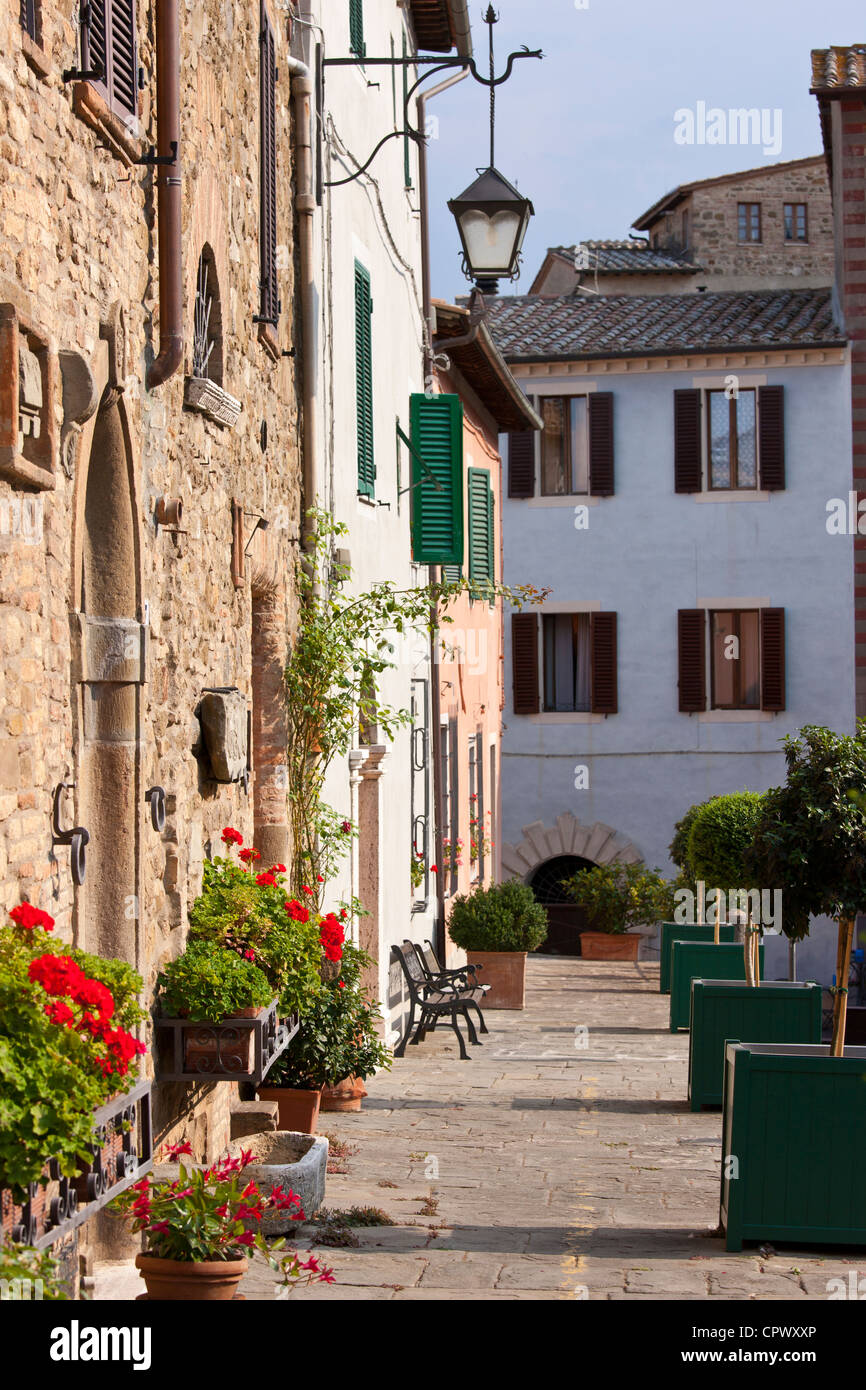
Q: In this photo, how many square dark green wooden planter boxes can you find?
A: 4